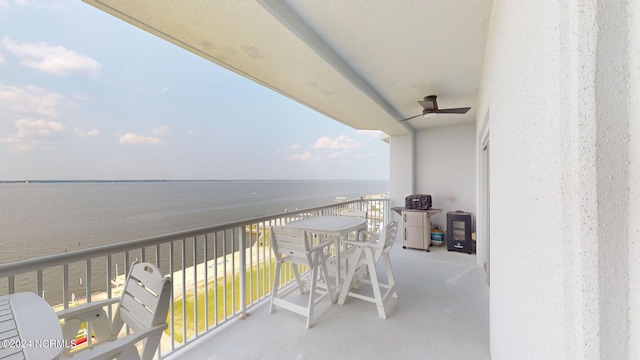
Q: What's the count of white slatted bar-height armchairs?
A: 4